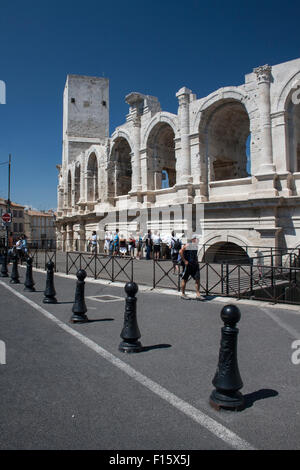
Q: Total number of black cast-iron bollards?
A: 7